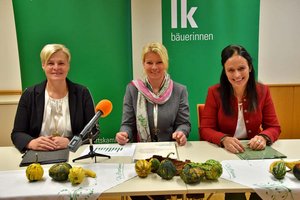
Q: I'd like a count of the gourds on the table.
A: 11